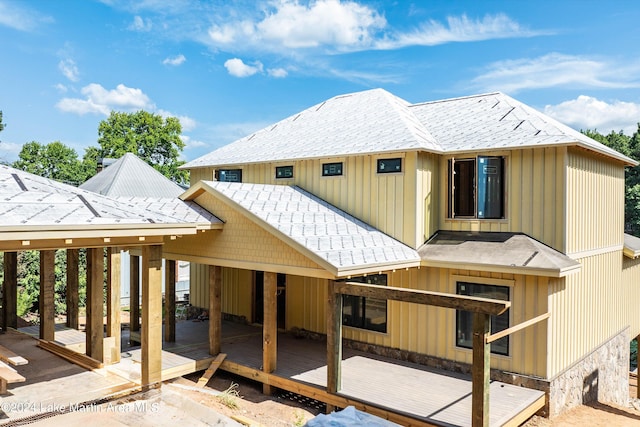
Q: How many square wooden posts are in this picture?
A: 12